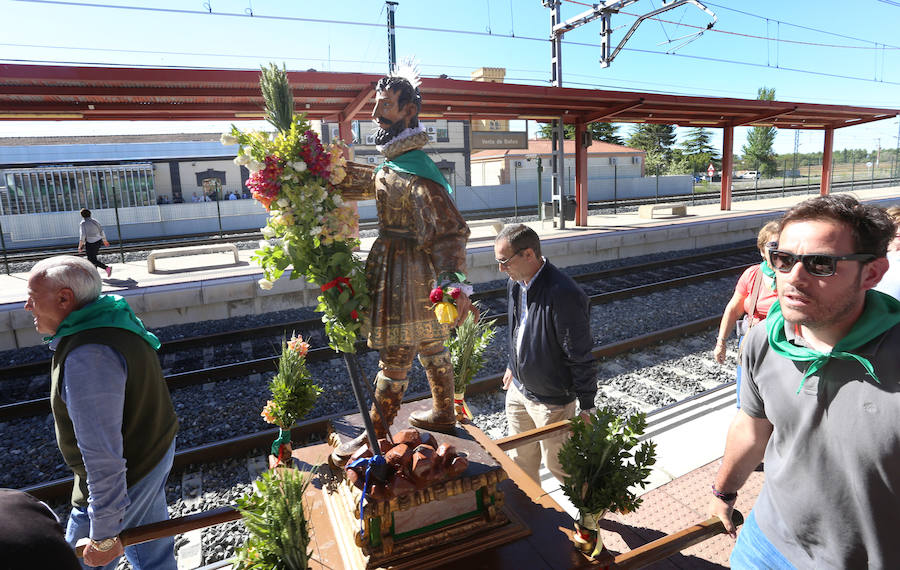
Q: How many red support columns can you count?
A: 4